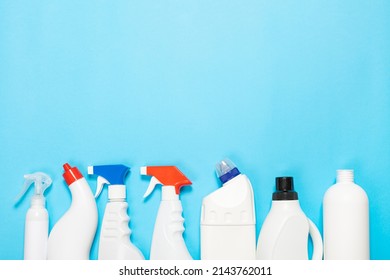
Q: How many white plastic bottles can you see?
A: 7